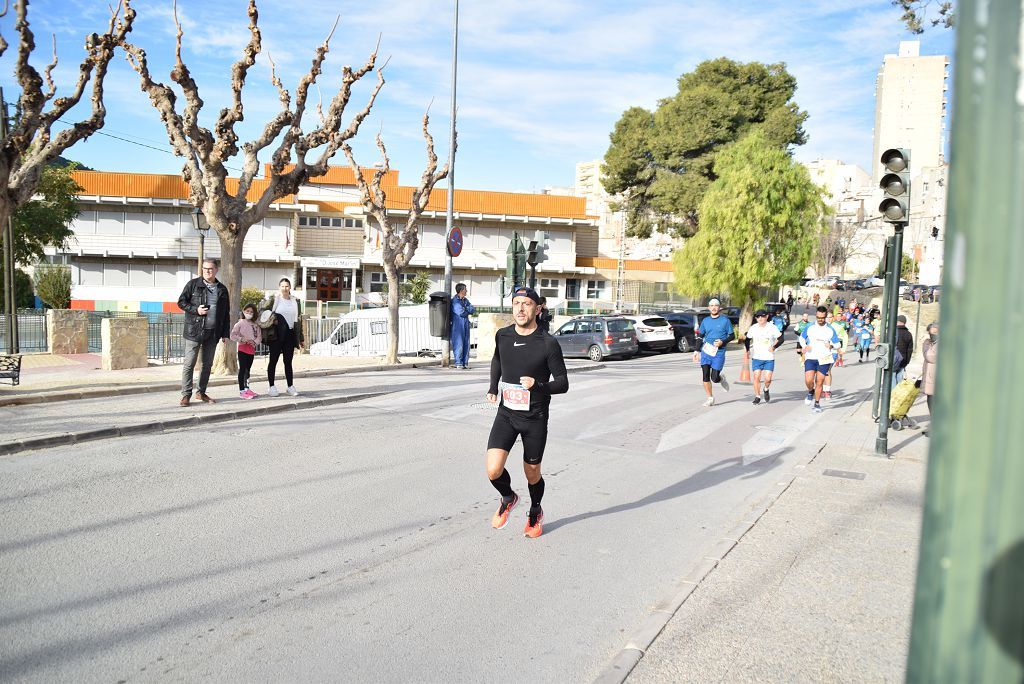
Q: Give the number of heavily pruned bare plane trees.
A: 3